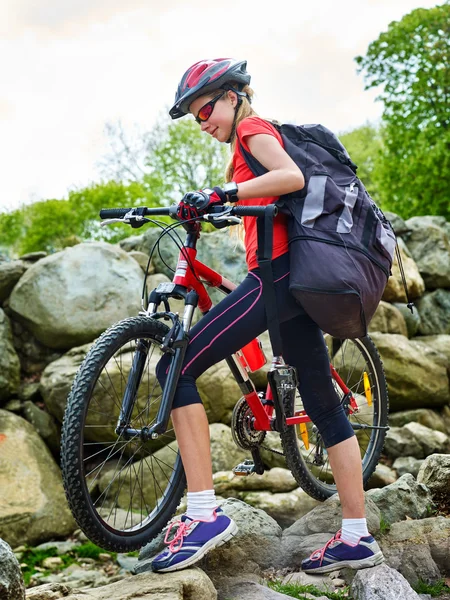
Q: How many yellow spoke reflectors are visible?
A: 2